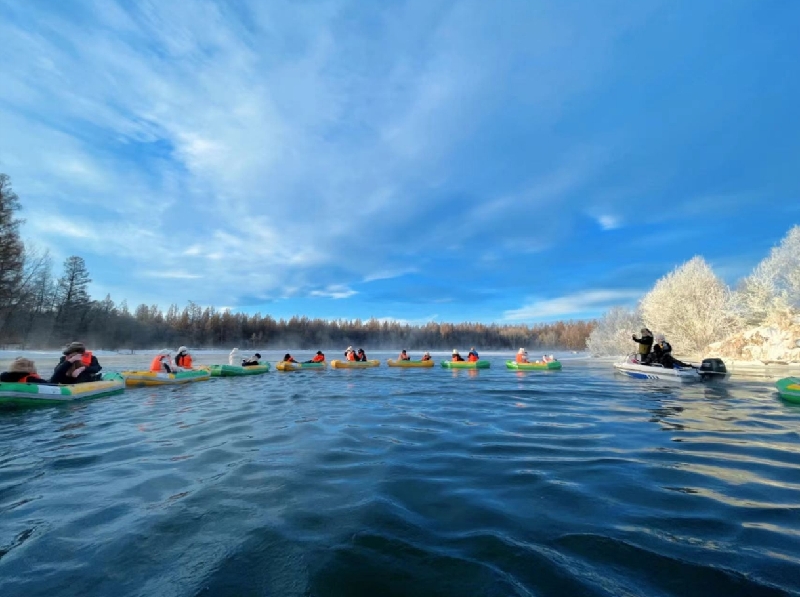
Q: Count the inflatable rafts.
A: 9